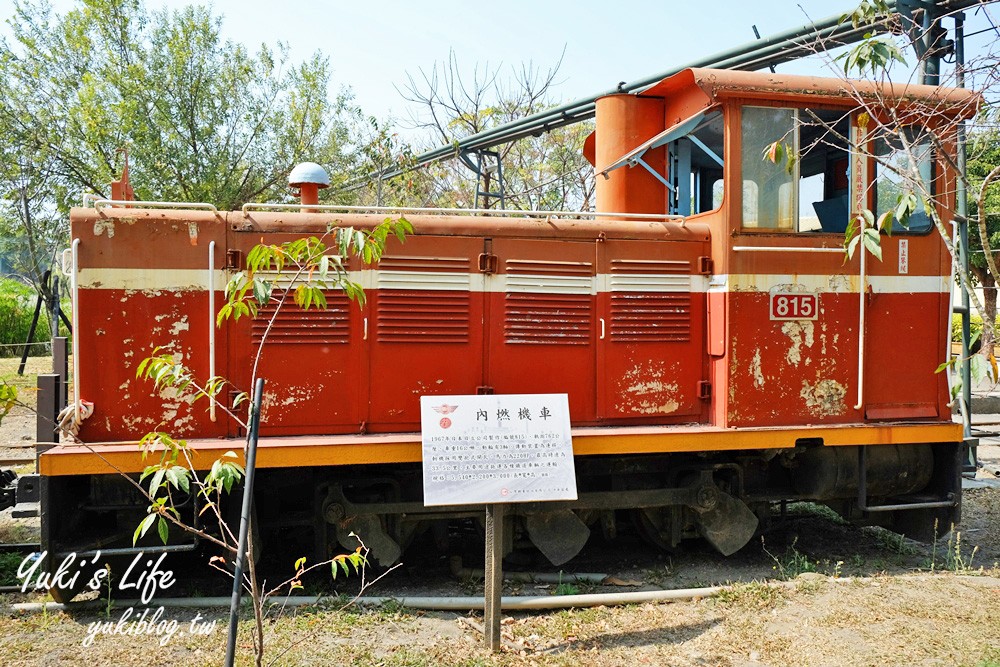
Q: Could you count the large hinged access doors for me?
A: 4